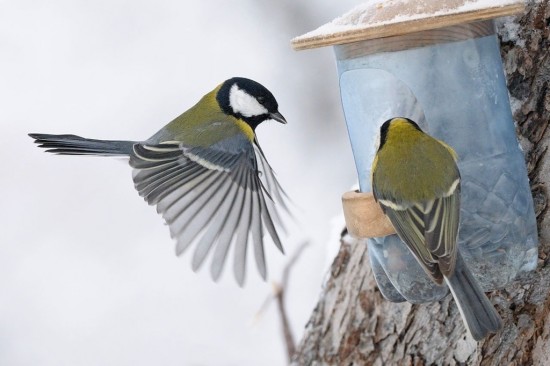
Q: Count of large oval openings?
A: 1